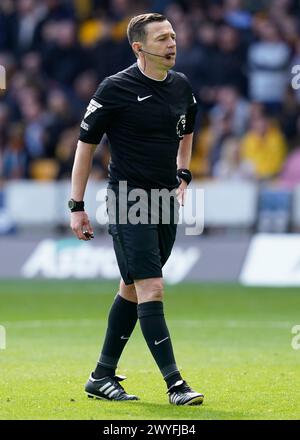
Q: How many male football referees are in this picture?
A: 1